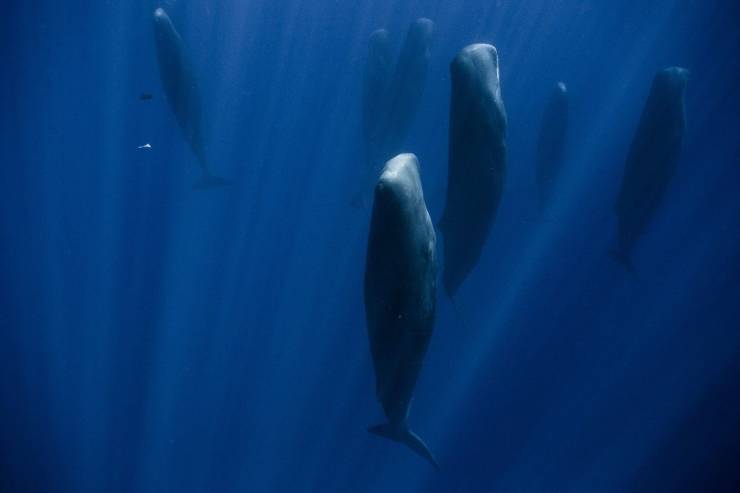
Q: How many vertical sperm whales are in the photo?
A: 7